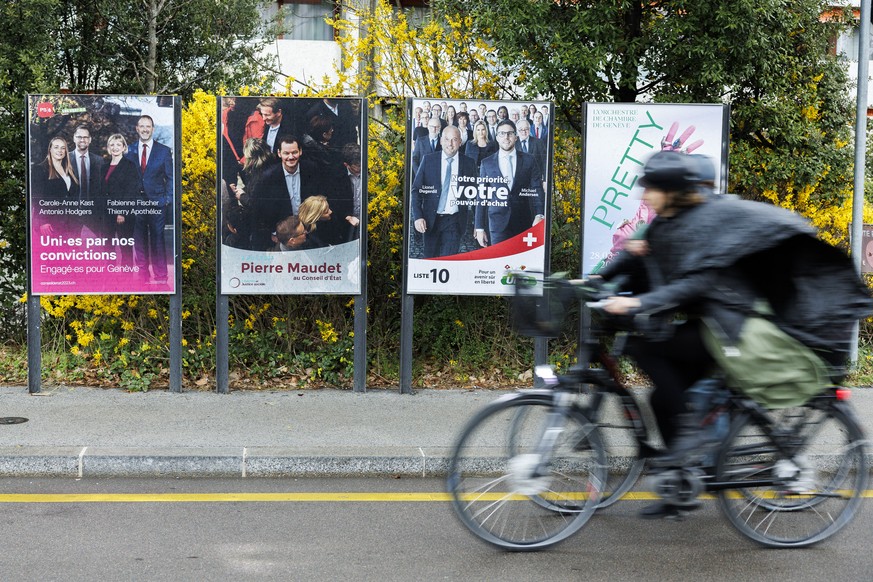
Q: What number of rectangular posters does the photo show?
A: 4